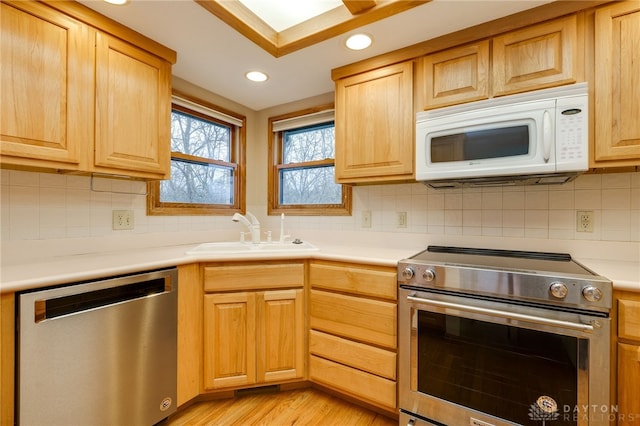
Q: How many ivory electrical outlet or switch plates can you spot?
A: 4